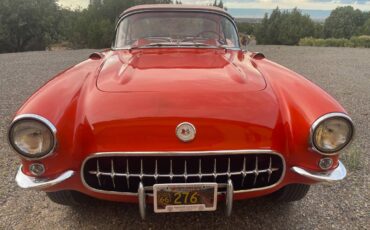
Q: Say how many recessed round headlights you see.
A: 2